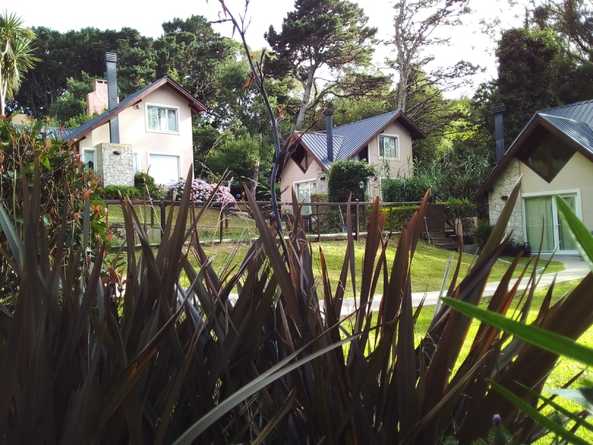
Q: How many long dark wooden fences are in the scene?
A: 1